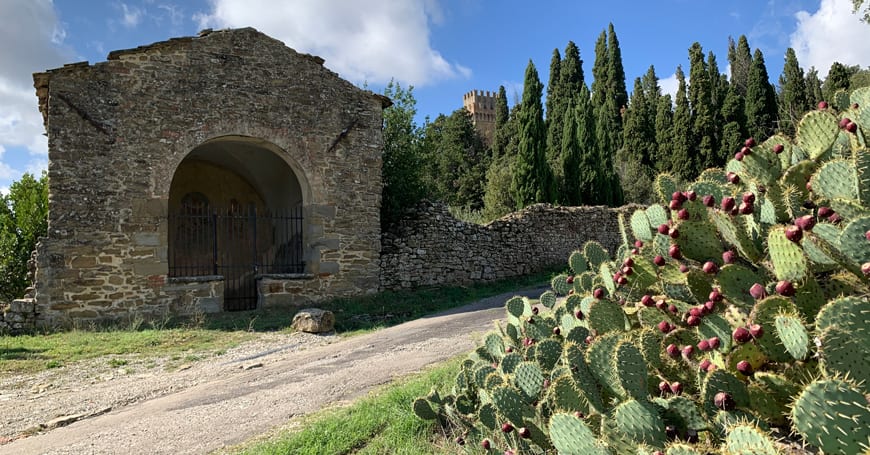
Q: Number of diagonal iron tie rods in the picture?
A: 2